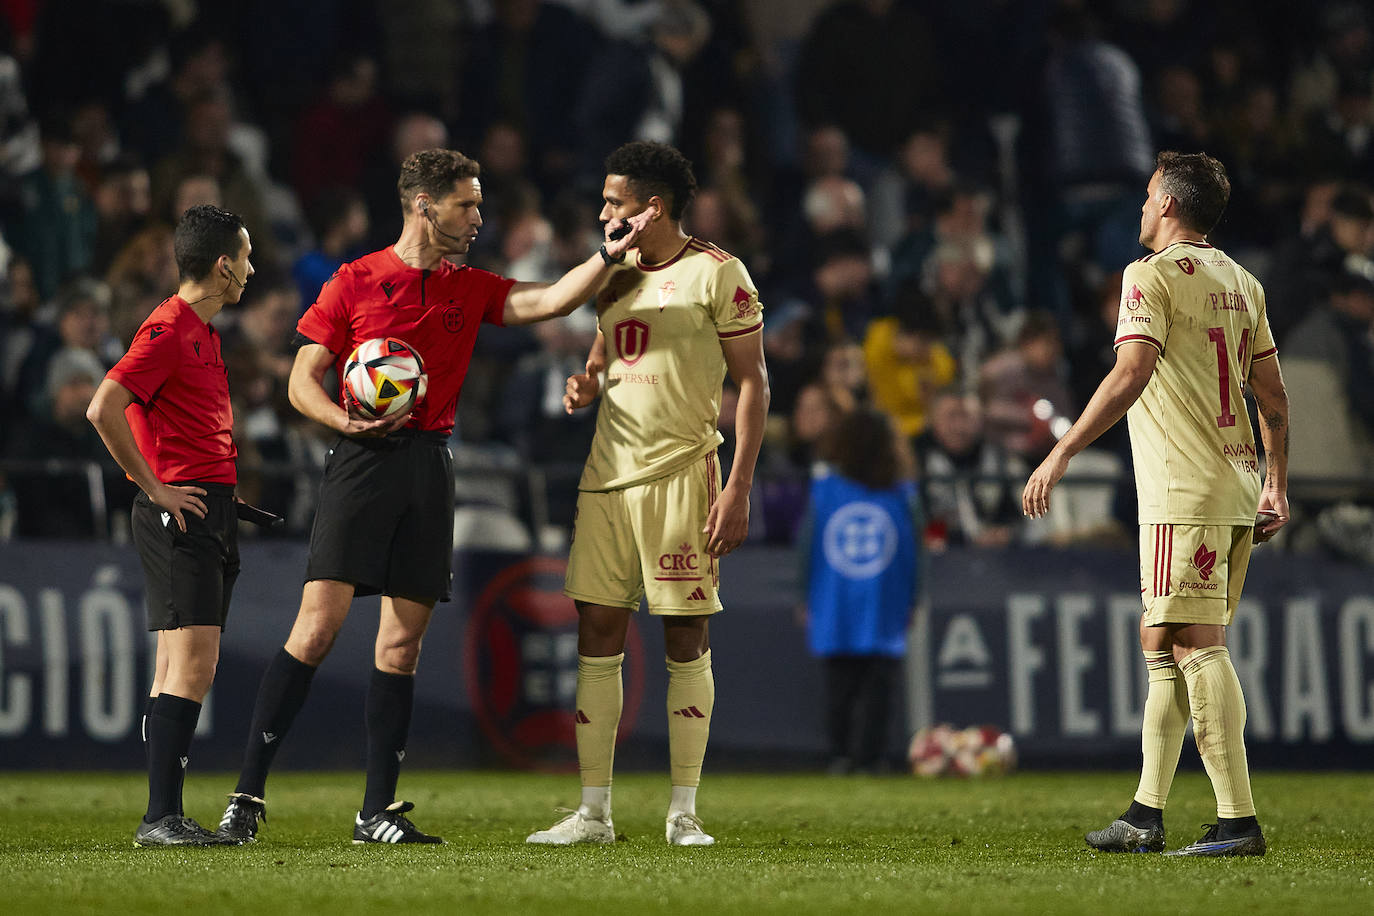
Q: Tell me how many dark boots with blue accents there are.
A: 2